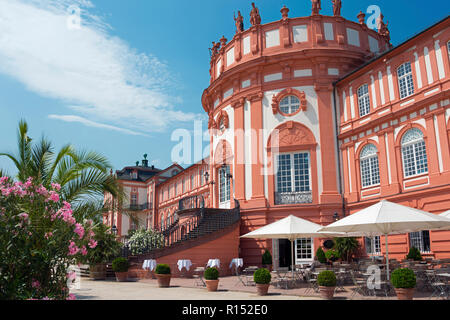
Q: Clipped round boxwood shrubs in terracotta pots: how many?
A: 6